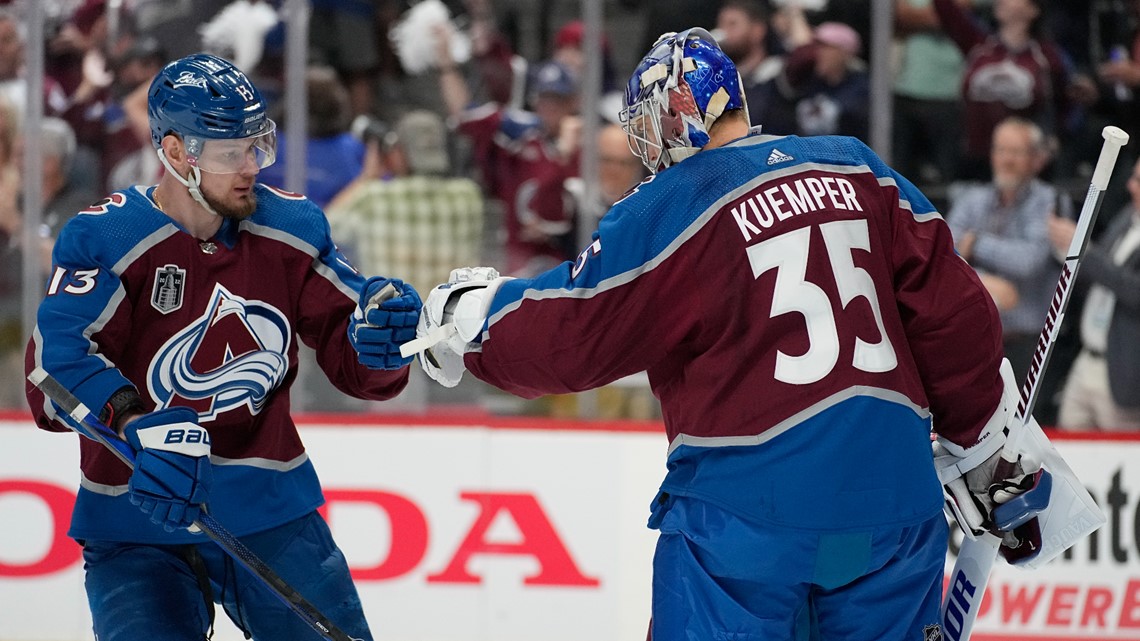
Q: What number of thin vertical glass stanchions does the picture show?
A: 4